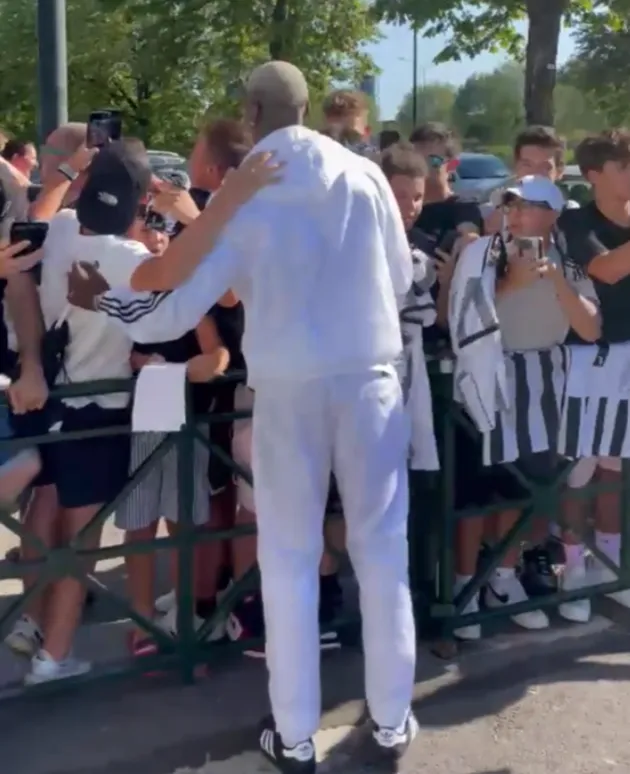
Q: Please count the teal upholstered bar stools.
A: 0